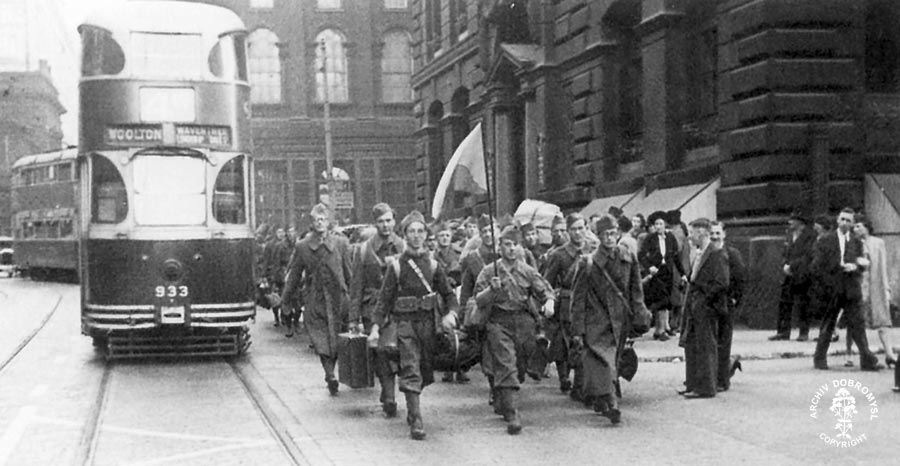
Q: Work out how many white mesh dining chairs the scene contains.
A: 0